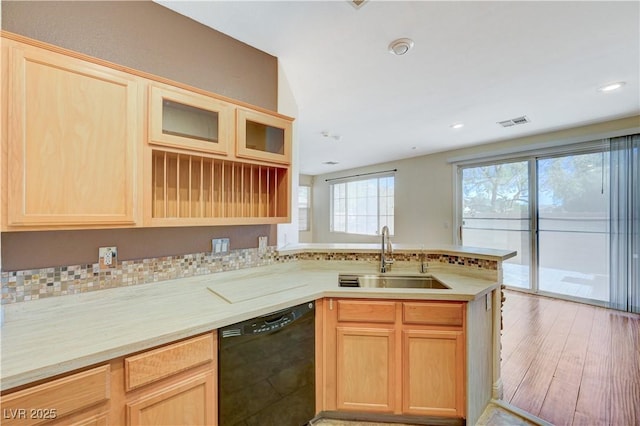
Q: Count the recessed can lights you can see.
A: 3